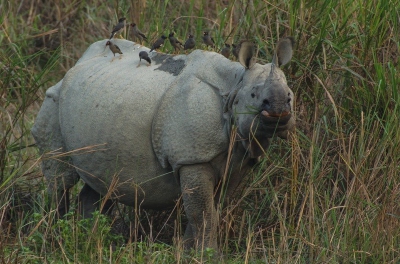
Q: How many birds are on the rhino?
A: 10